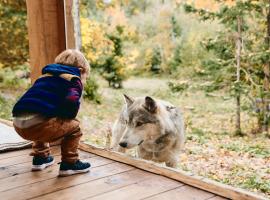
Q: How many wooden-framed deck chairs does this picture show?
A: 0